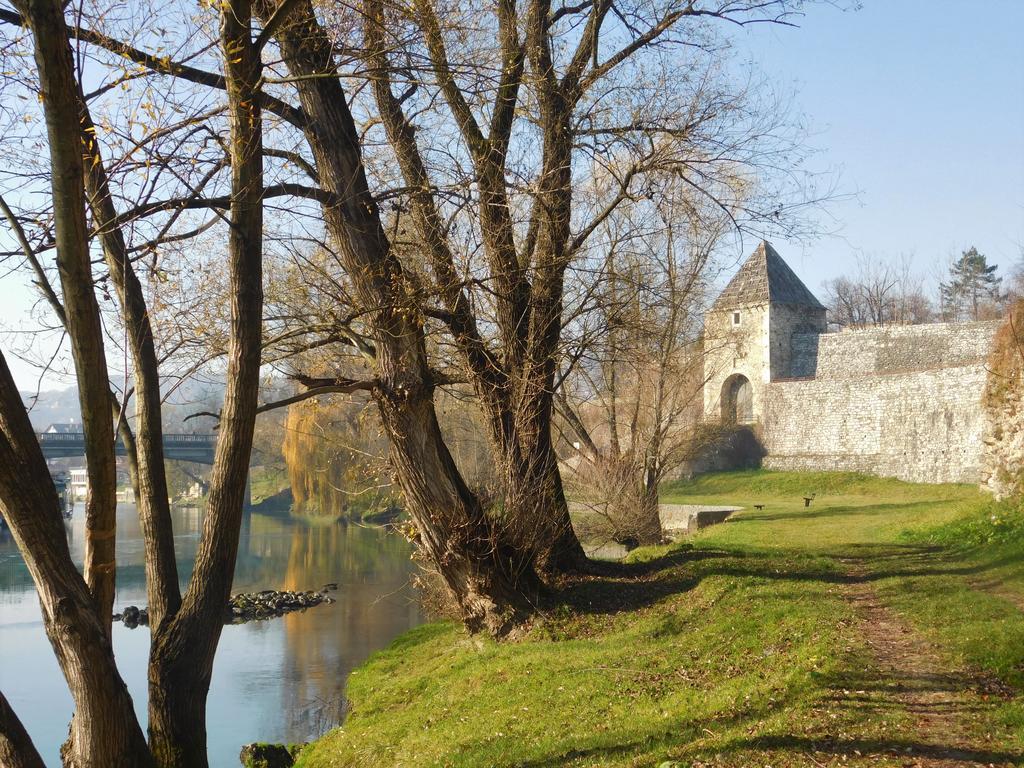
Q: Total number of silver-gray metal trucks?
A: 0